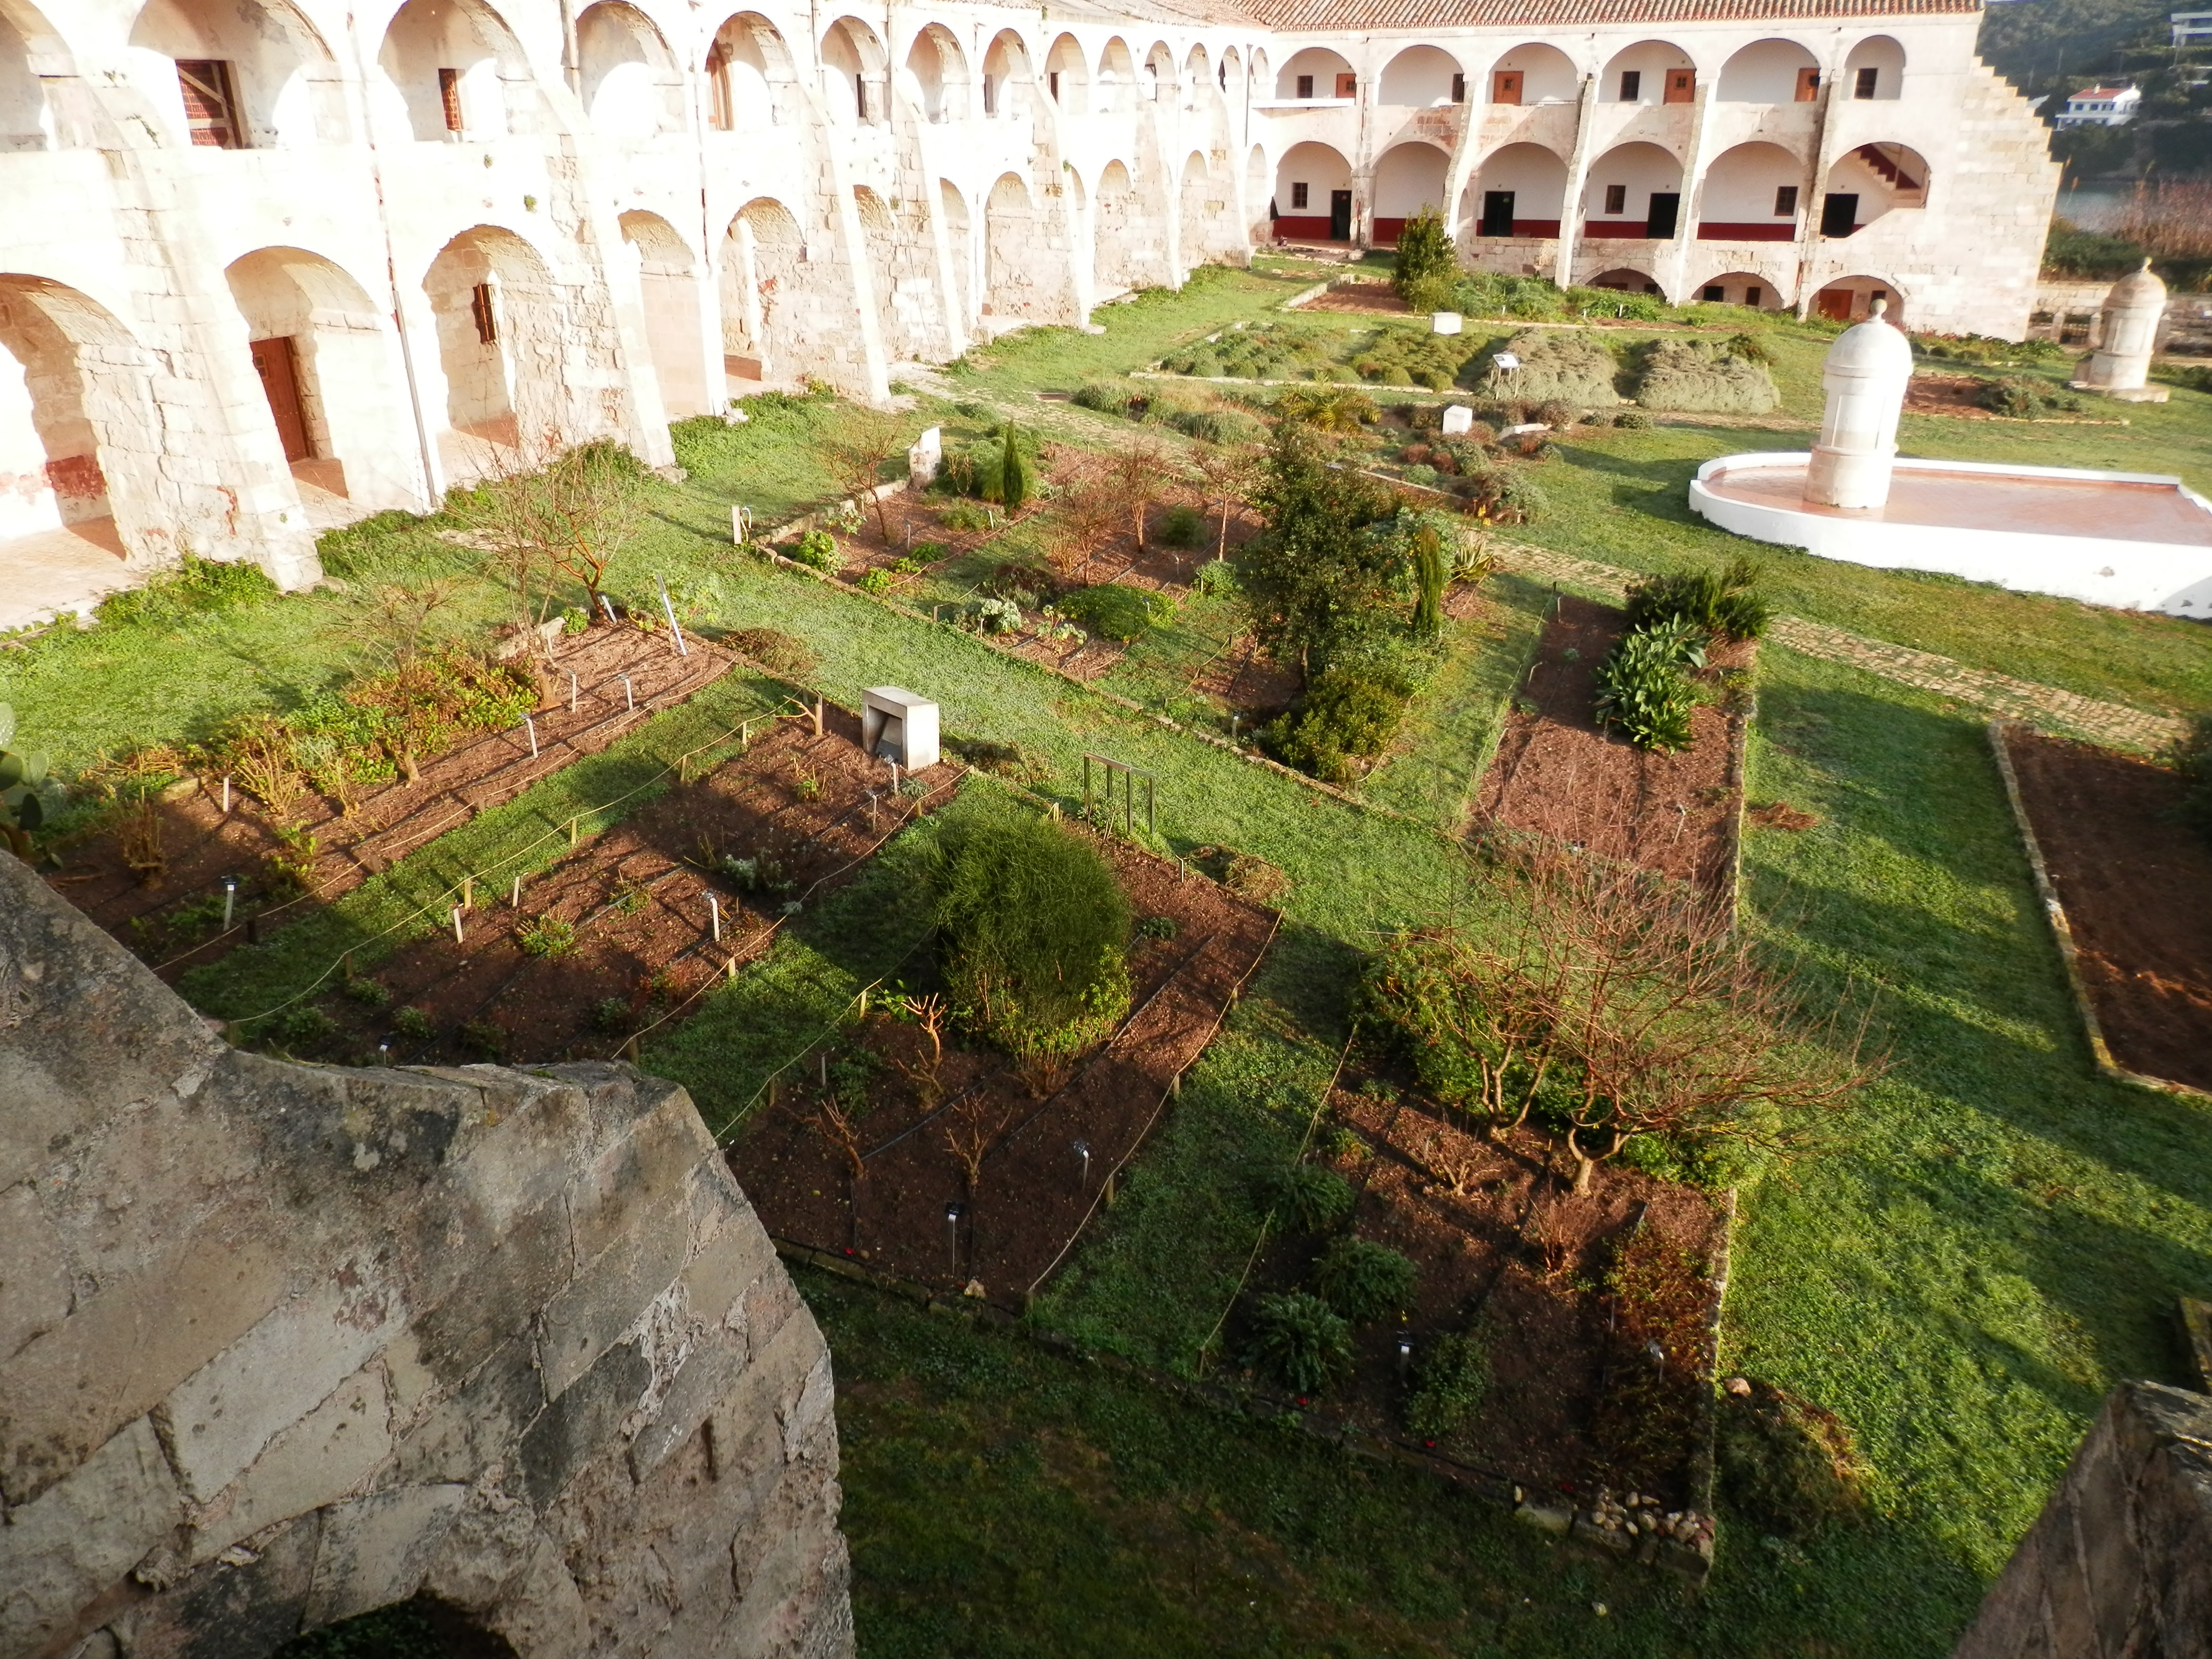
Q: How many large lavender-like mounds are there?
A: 2